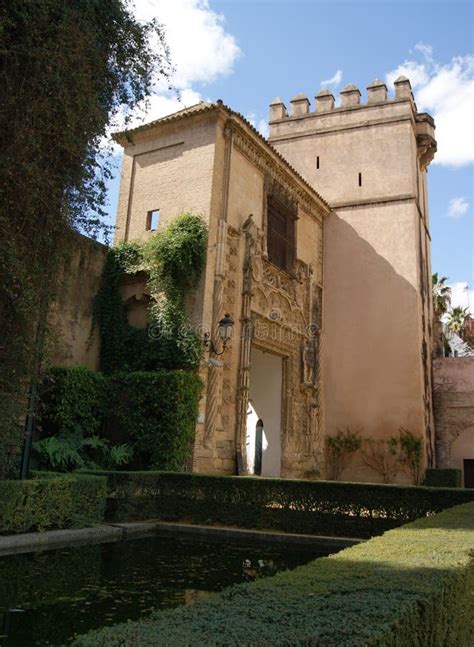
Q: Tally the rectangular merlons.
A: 6